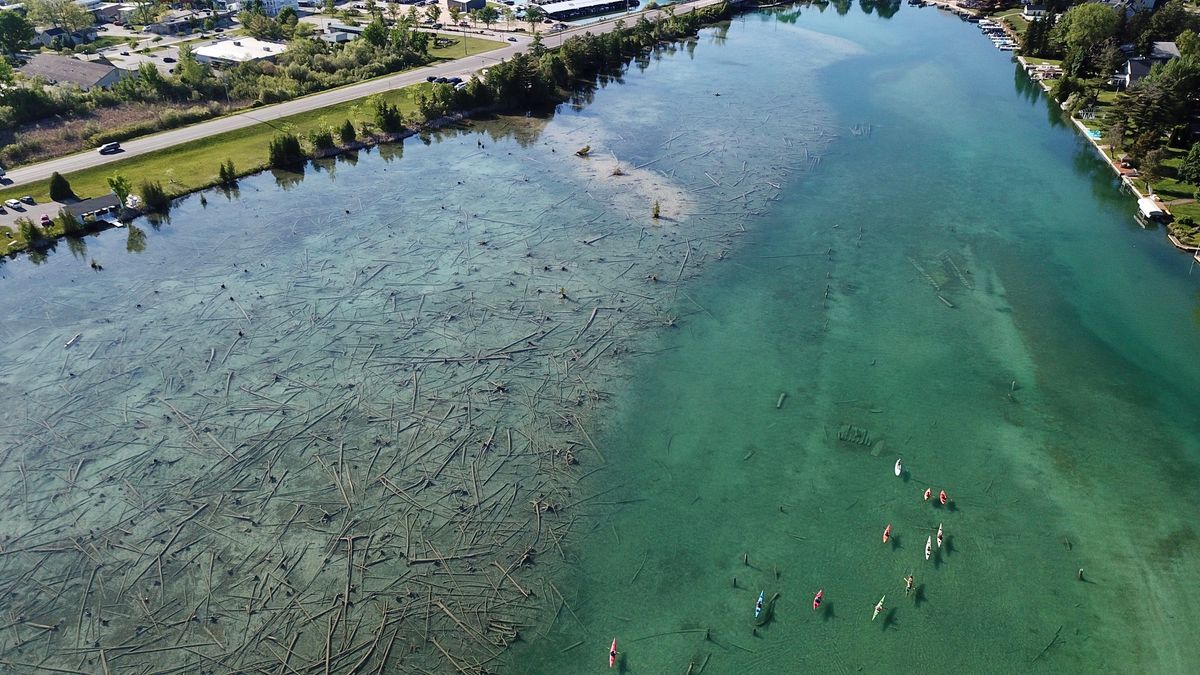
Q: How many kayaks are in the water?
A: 11